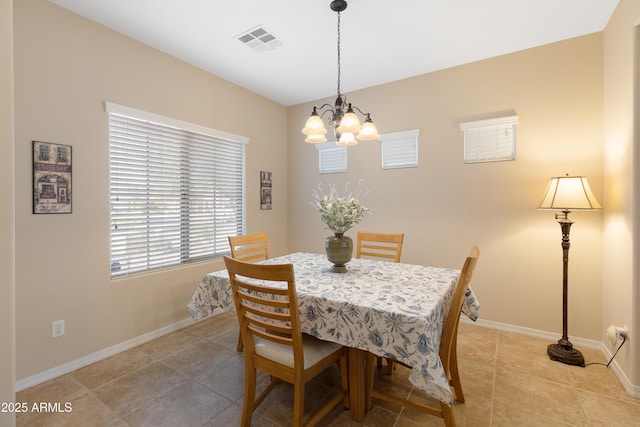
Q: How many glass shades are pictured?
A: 5